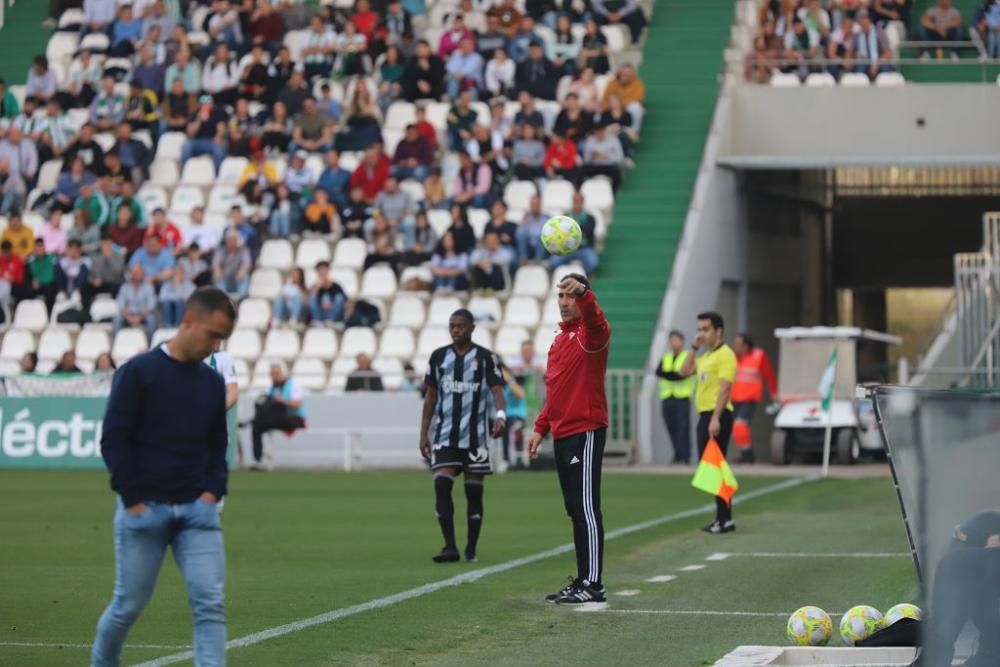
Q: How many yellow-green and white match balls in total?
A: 4